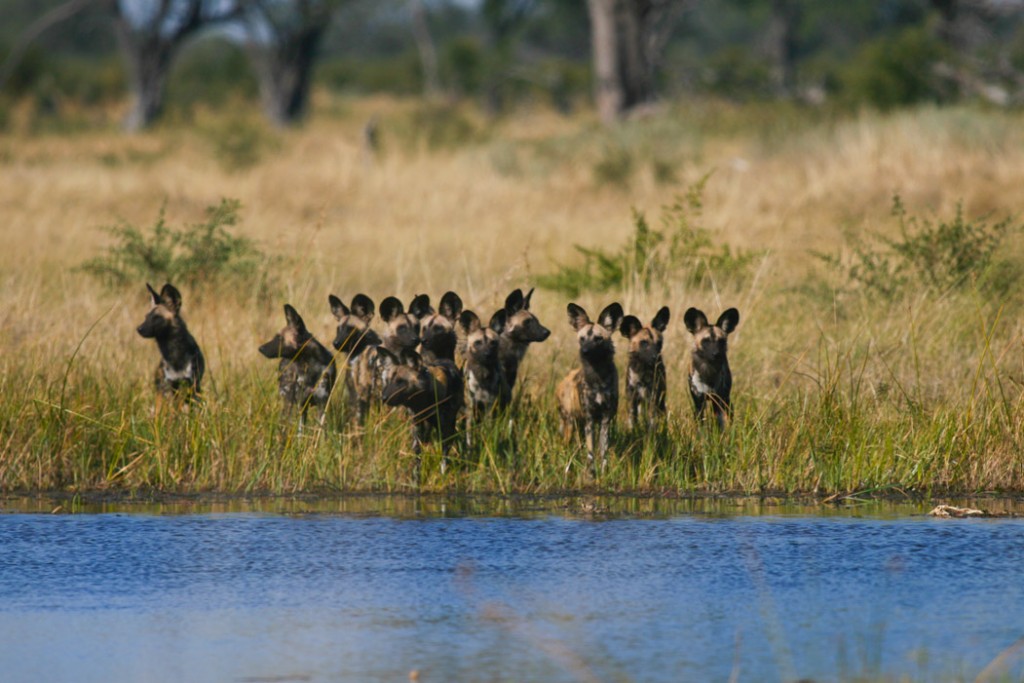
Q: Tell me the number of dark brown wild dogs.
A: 11